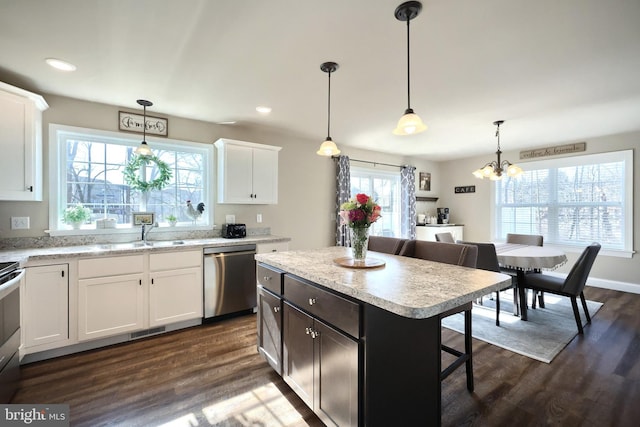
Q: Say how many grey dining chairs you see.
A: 4